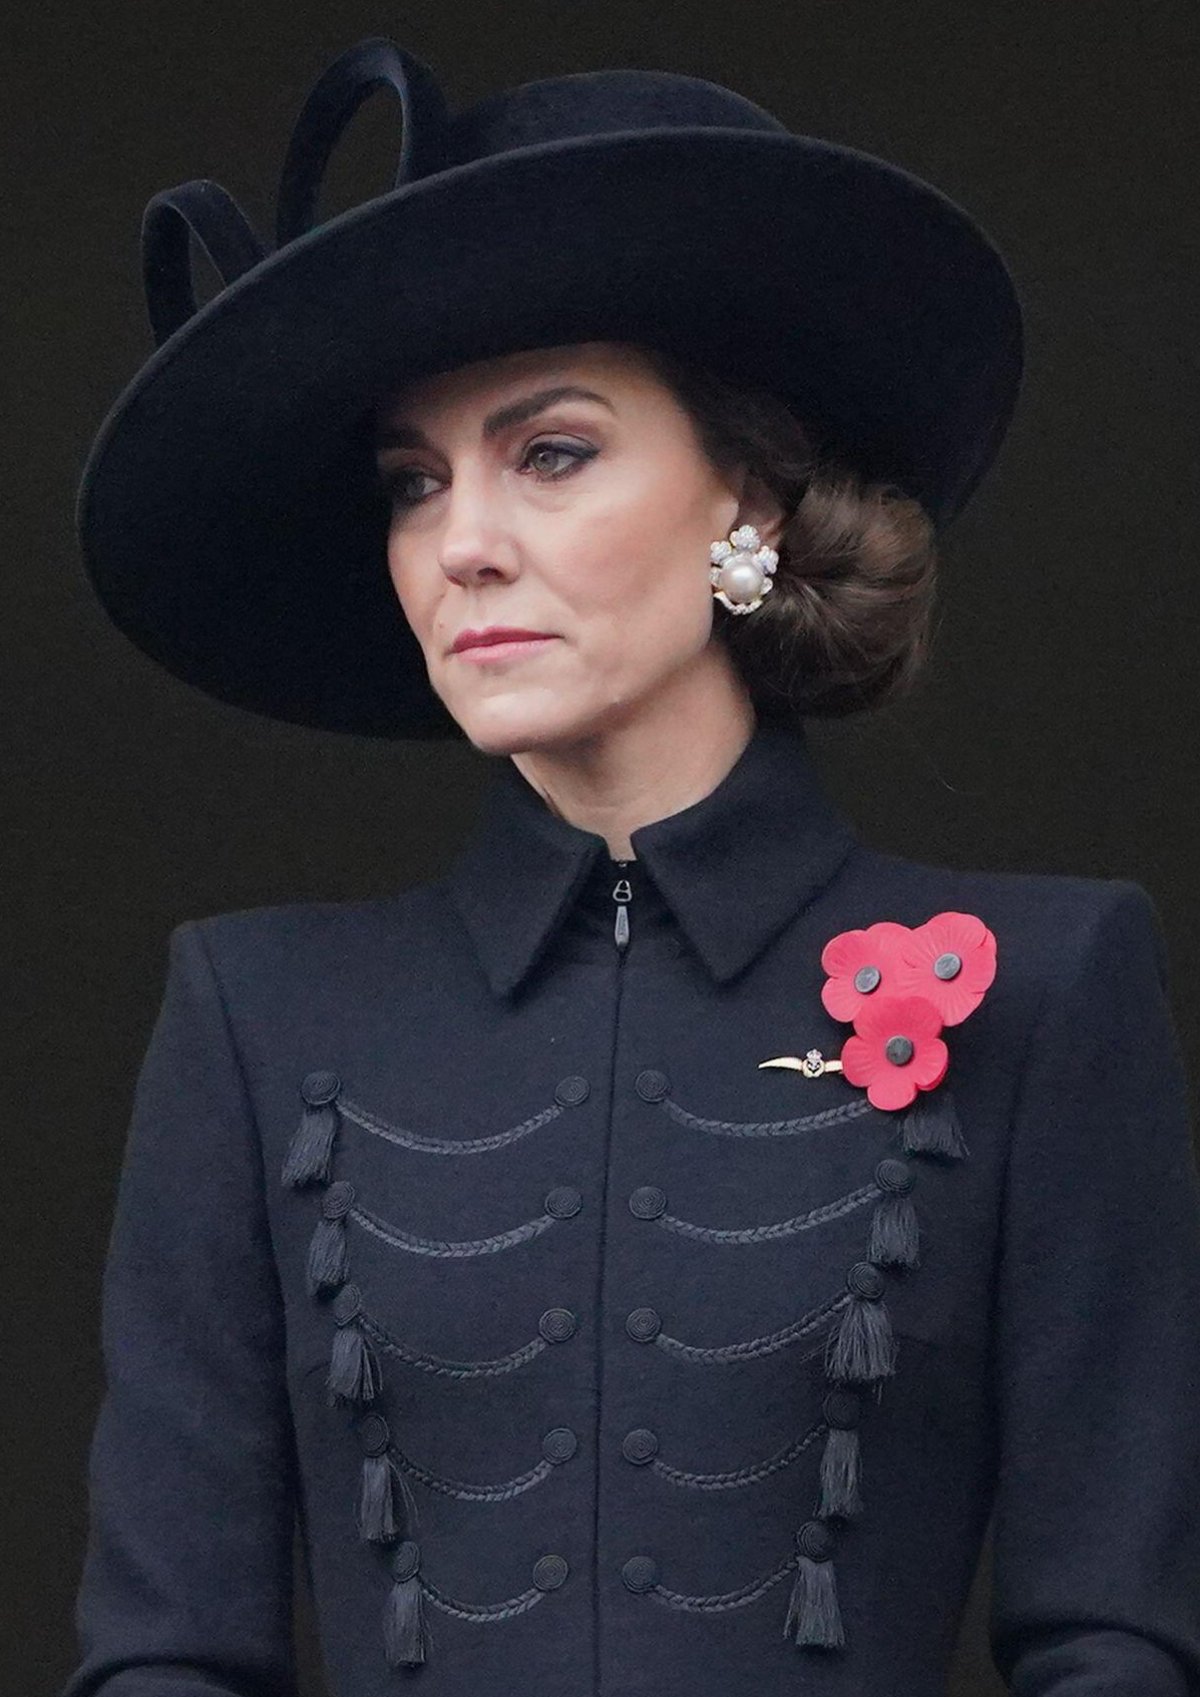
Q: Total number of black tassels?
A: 10